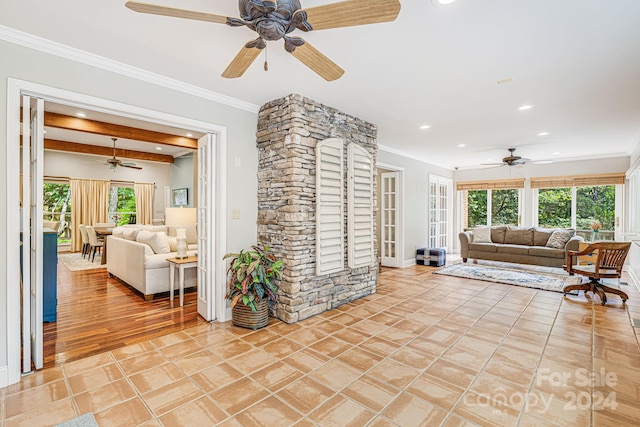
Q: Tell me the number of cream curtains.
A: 2